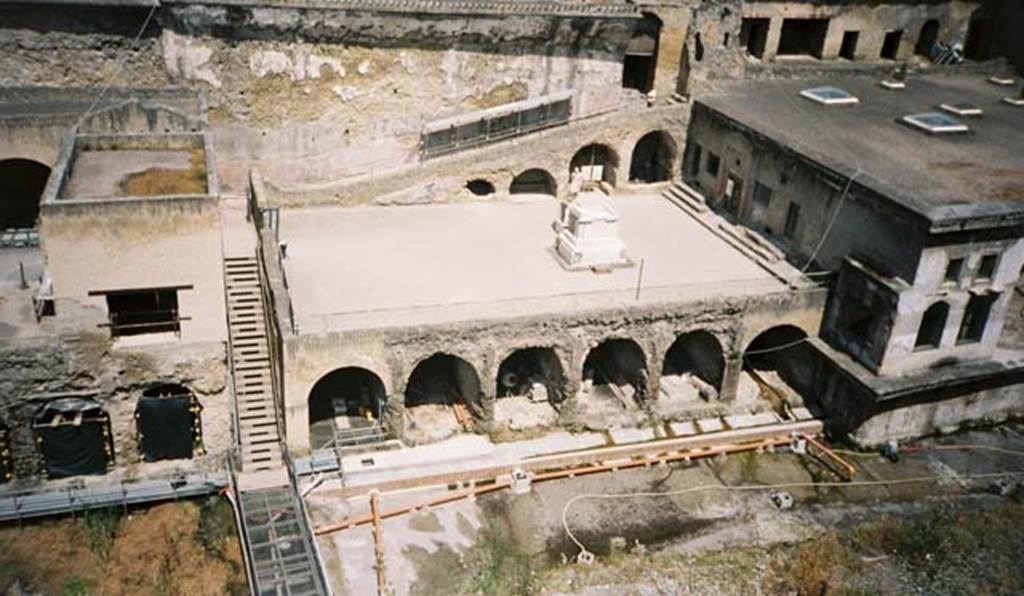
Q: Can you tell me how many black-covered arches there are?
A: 2